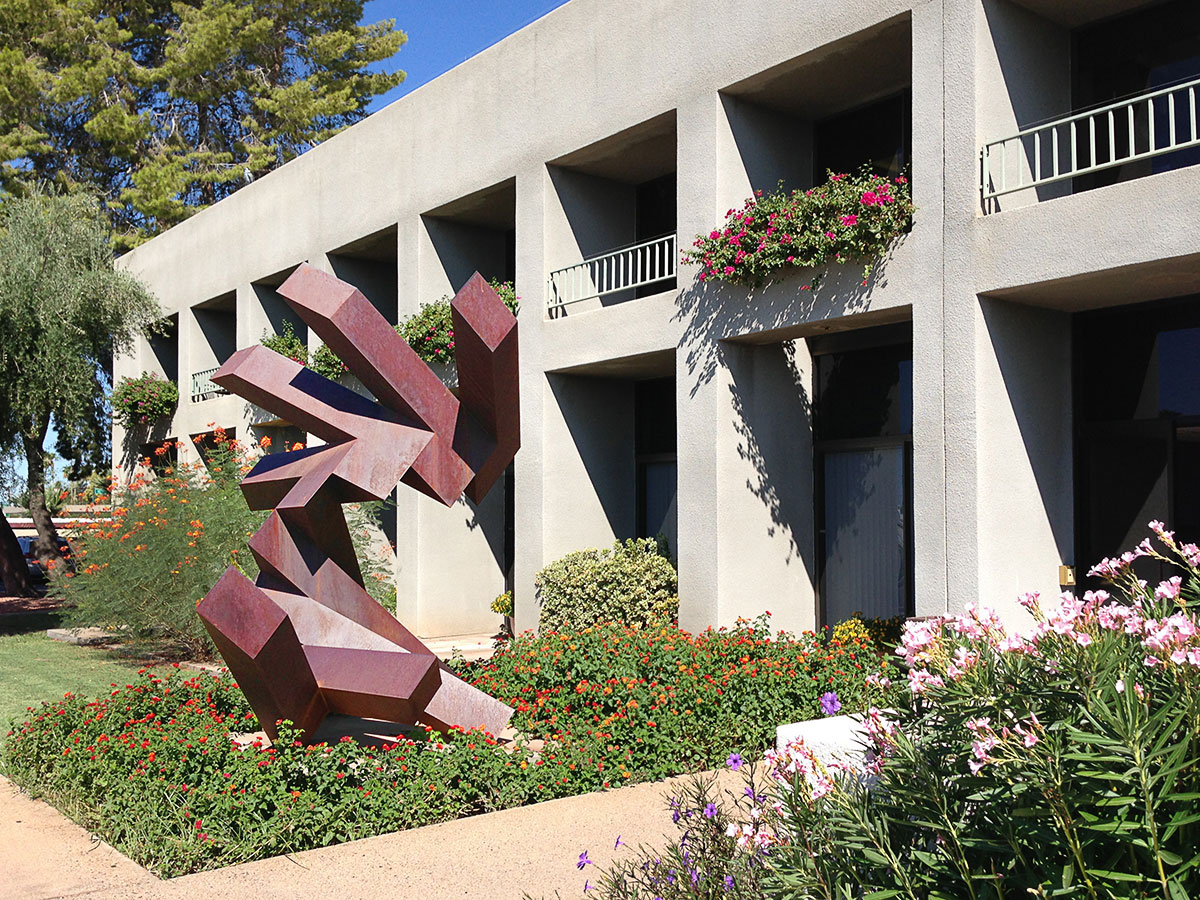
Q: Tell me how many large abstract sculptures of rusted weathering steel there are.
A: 1